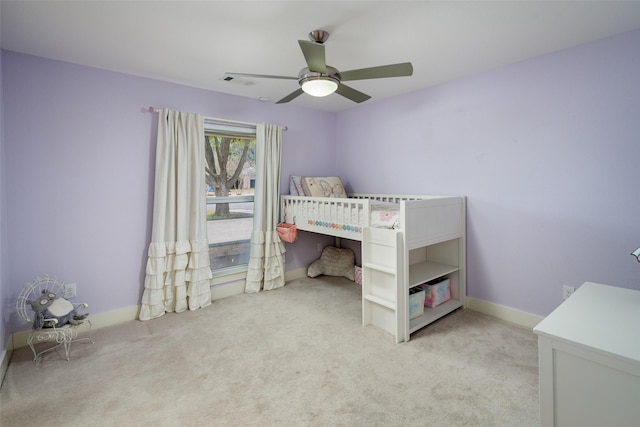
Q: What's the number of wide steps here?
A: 2